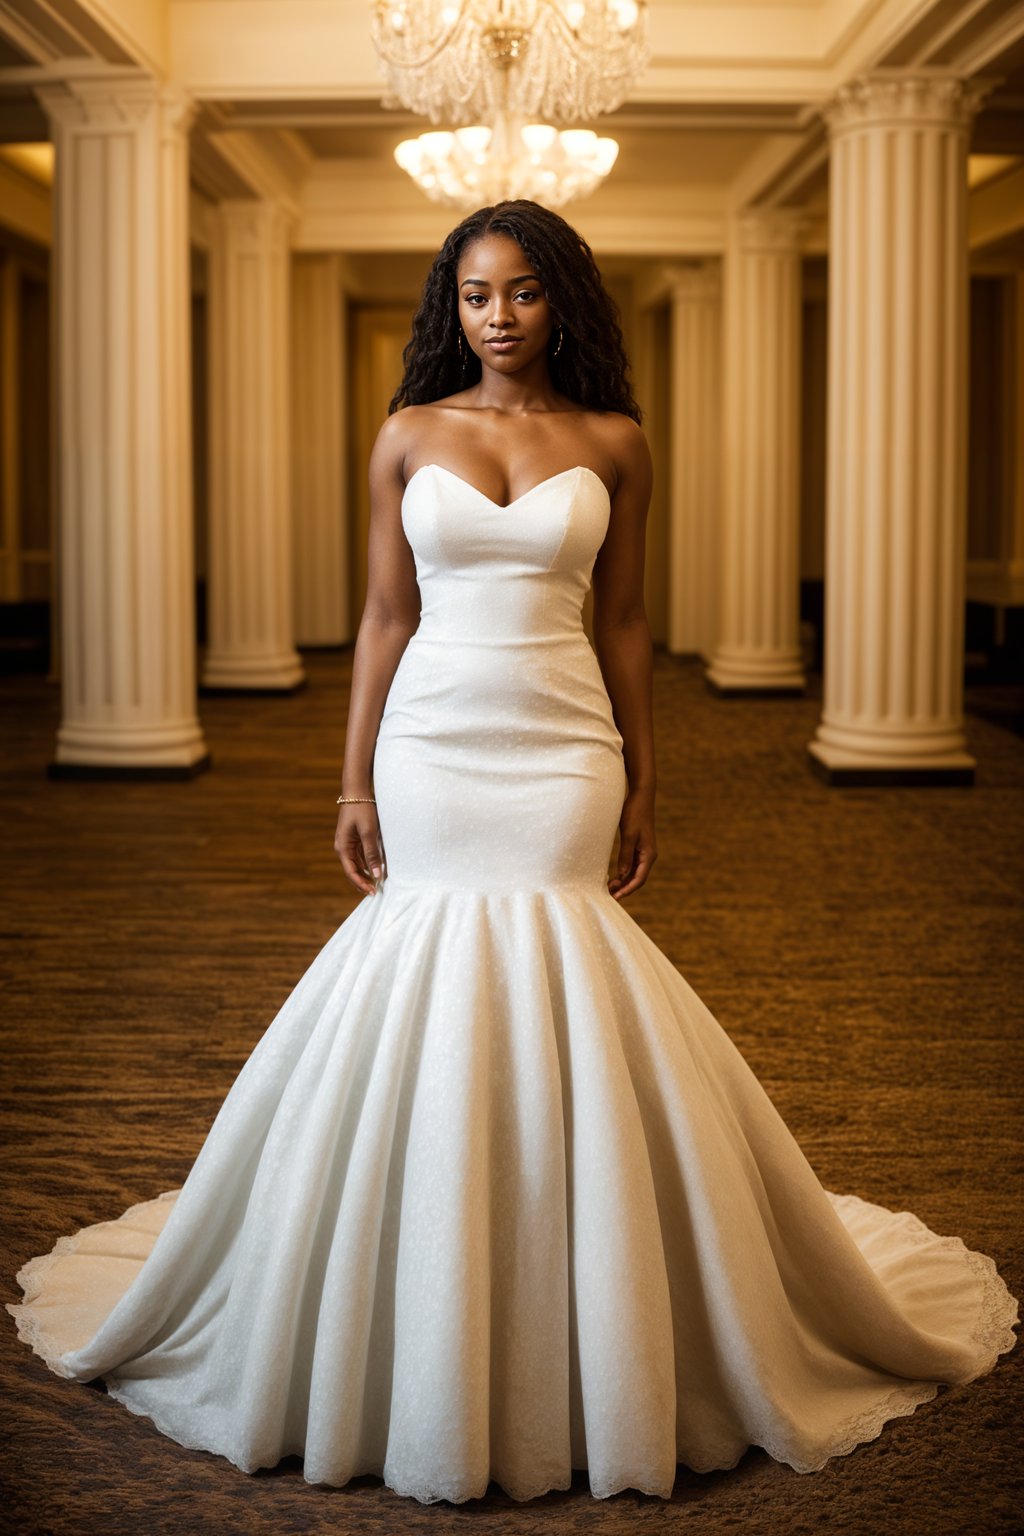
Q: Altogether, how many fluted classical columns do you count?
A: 6